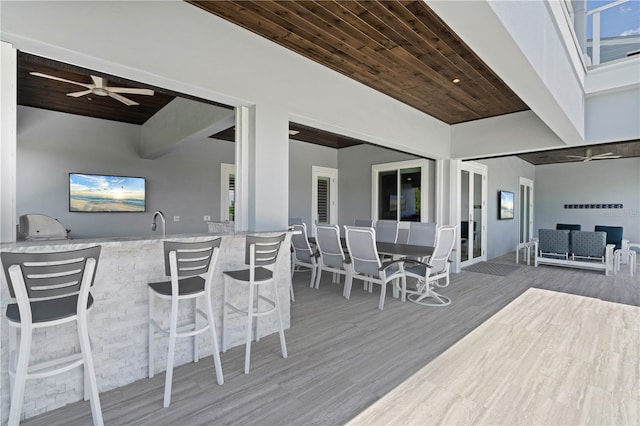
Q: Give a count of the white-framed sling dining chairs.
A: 8